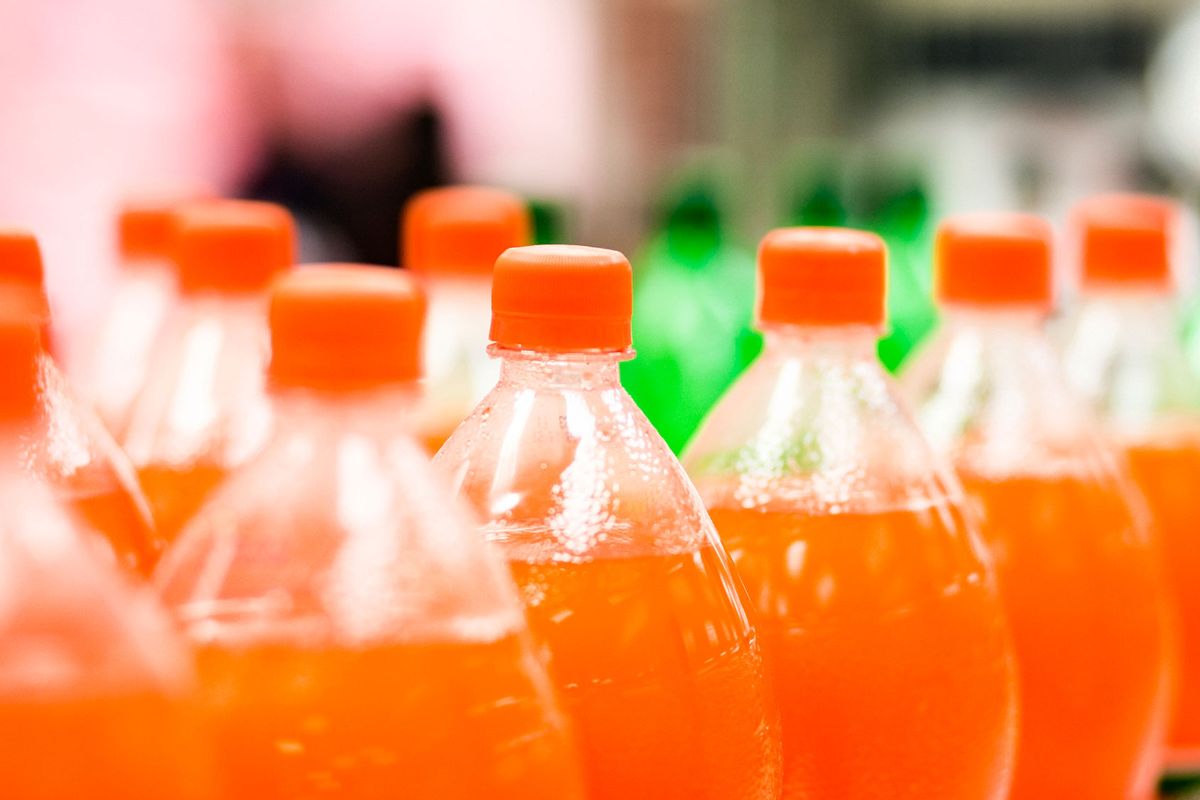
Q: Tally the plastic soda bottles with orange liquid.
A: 10